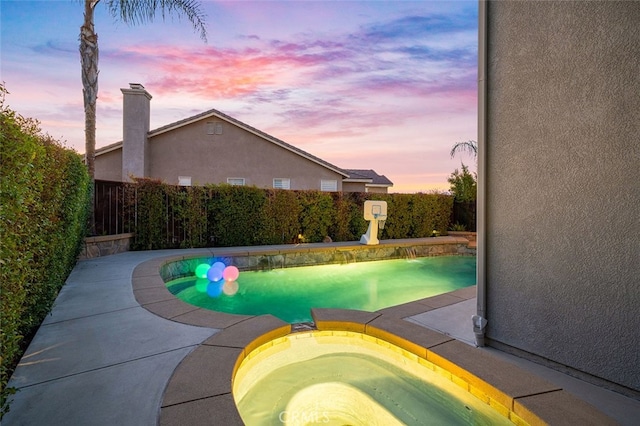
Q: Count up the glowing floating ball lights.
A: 4